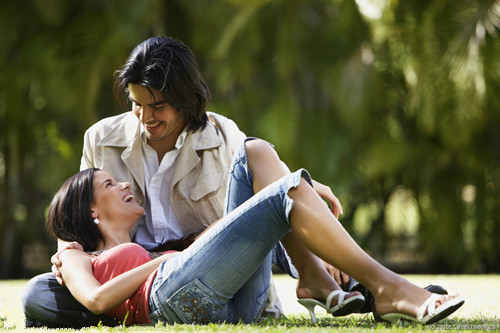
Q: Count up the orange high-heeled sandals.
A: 0